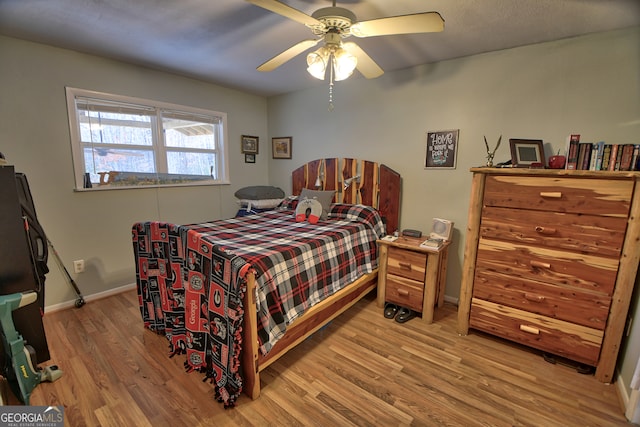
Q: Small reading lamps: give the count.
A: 2